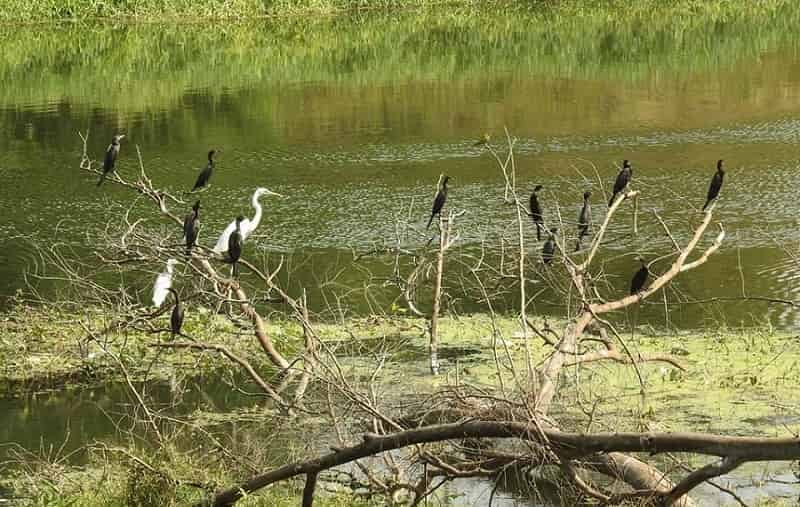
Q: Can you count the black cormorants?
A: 12